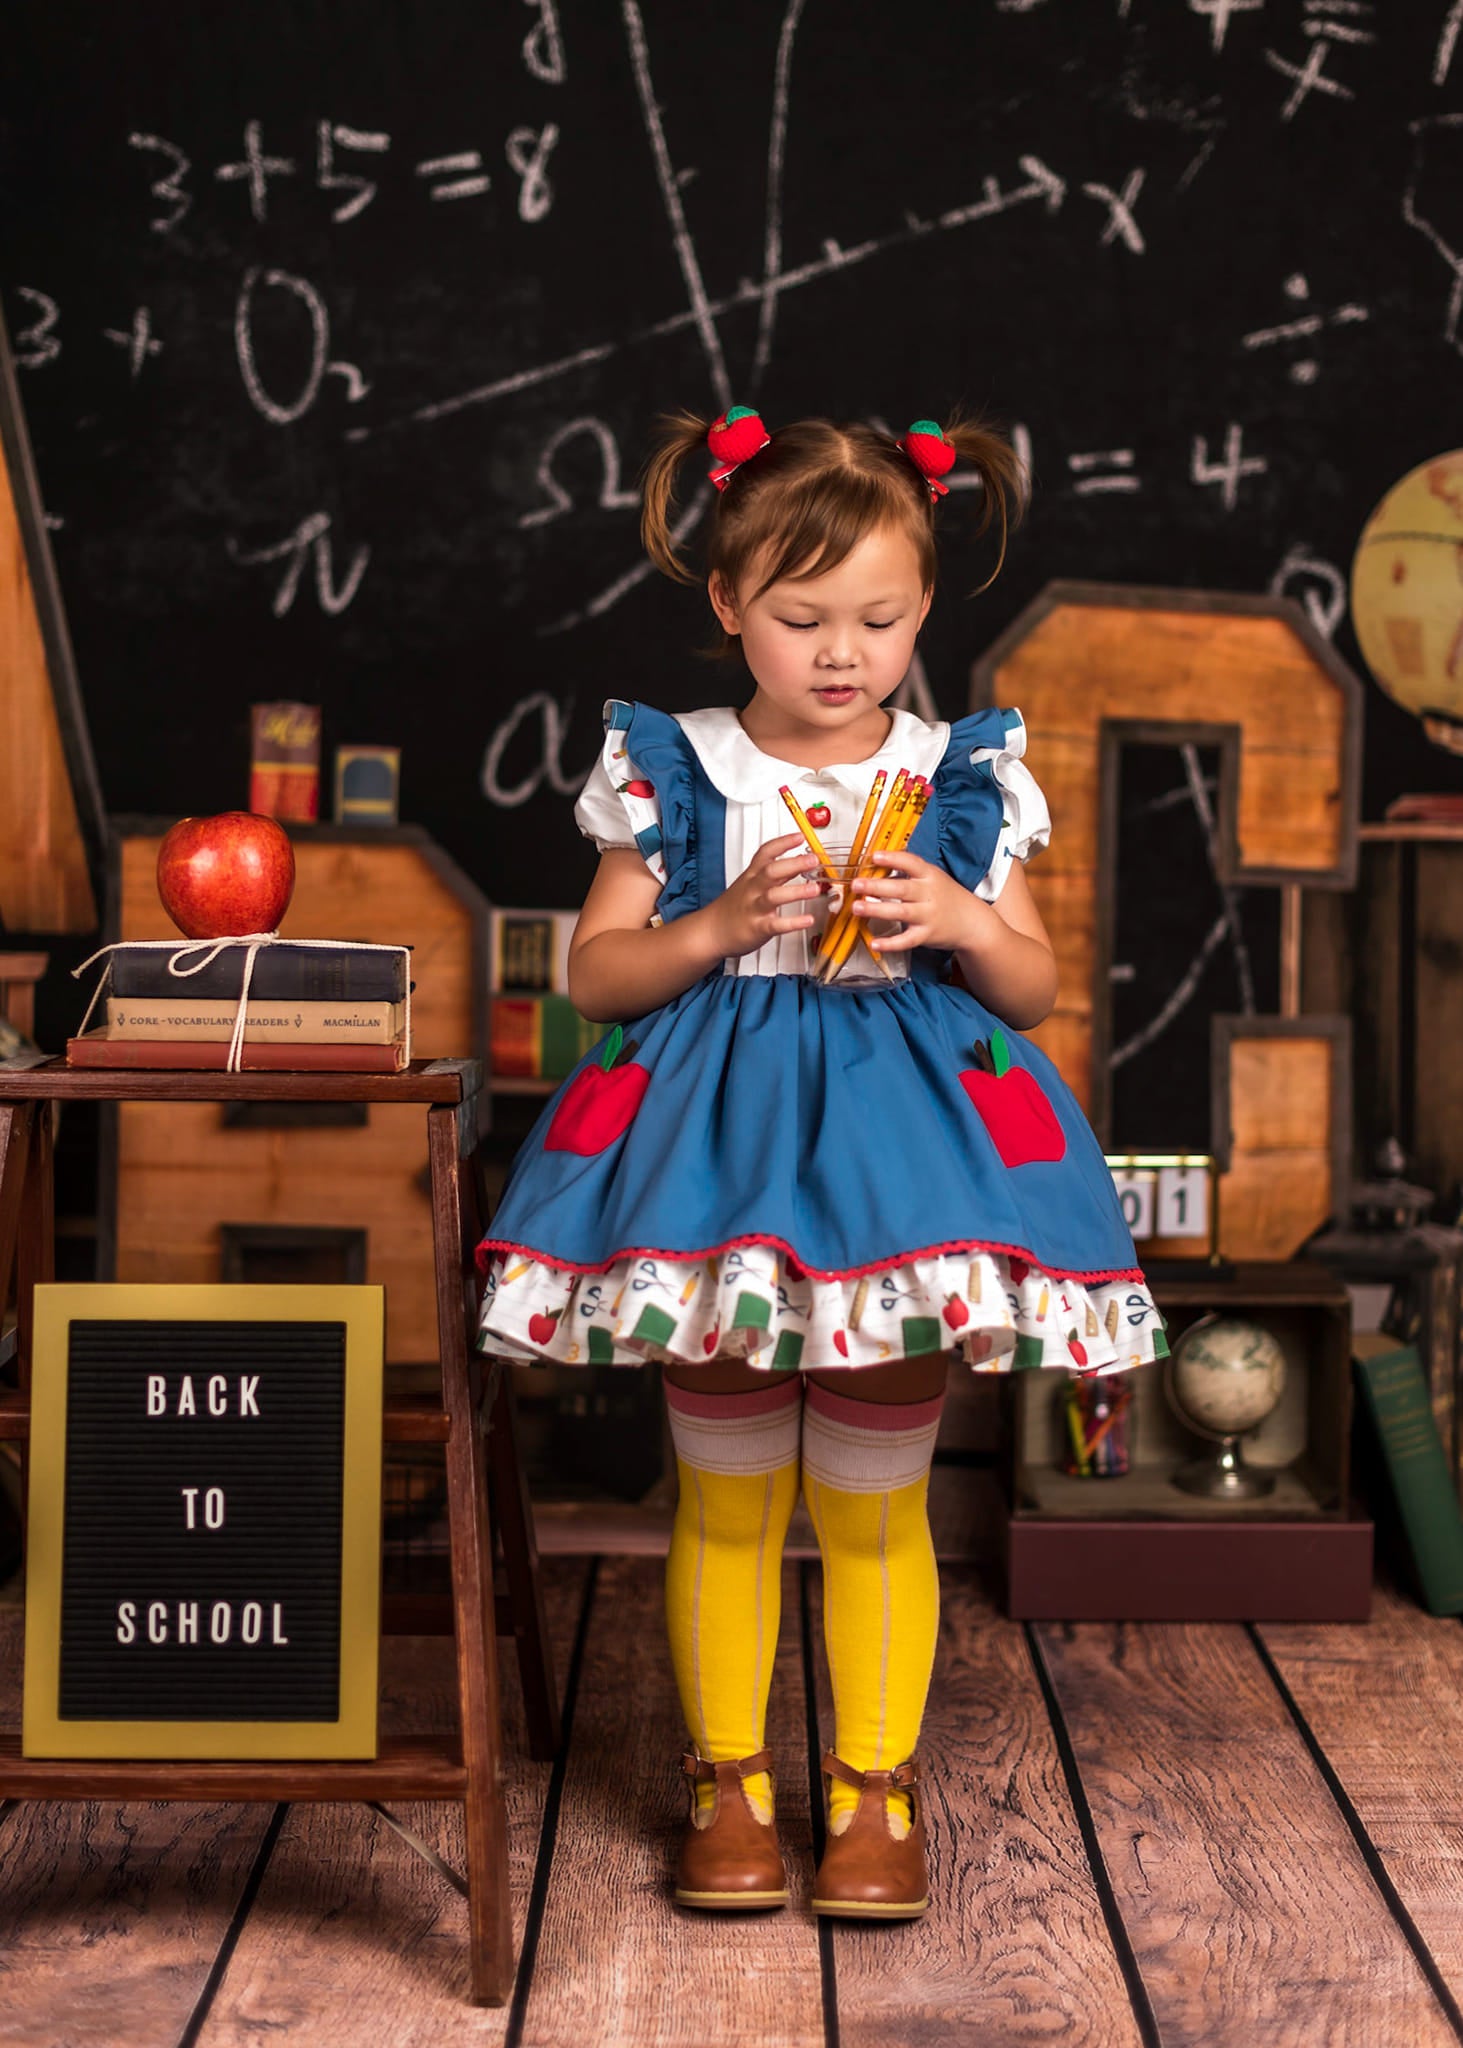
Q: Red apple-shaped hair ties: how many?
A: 2